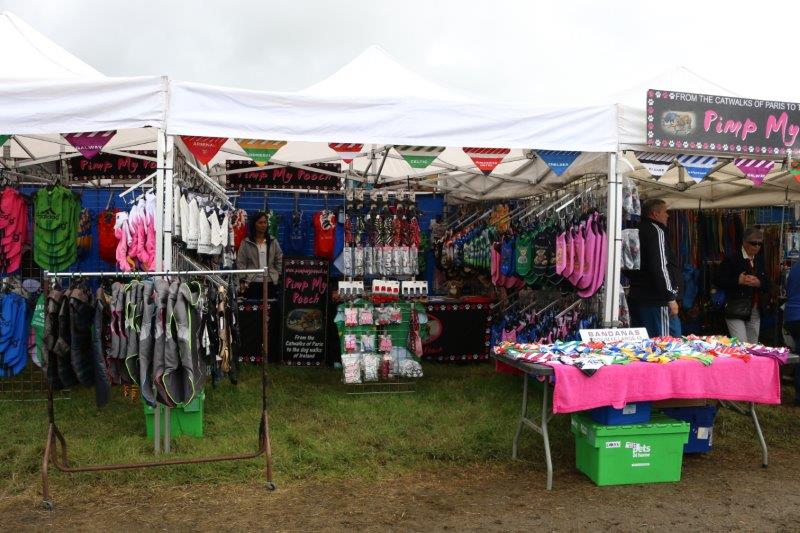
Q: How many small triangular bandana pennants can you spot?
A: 12